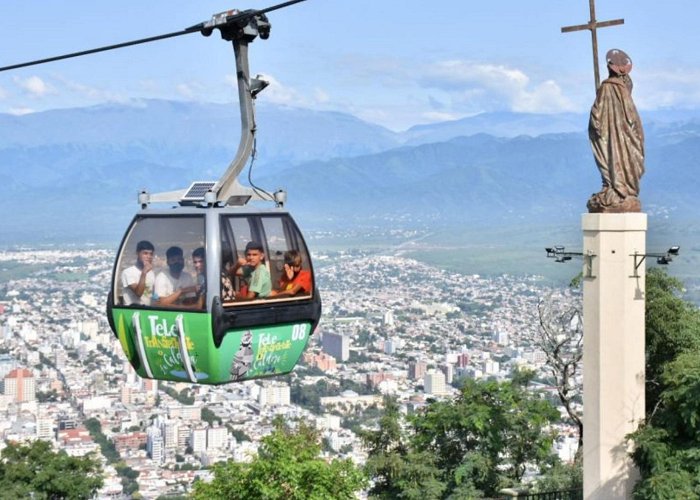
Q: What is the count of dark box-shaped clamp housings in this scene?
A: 1